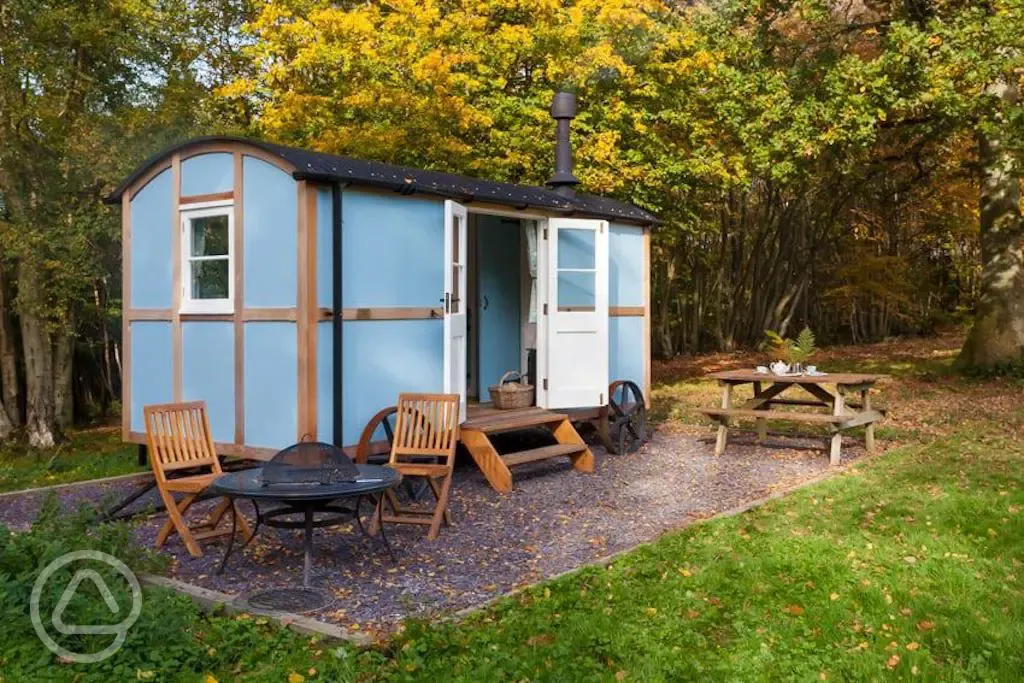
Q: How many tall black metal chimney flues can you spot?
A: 1